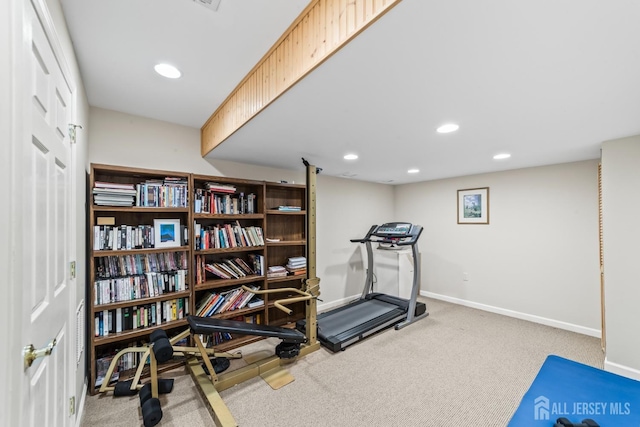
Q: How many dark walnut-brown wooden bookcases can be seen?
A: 3